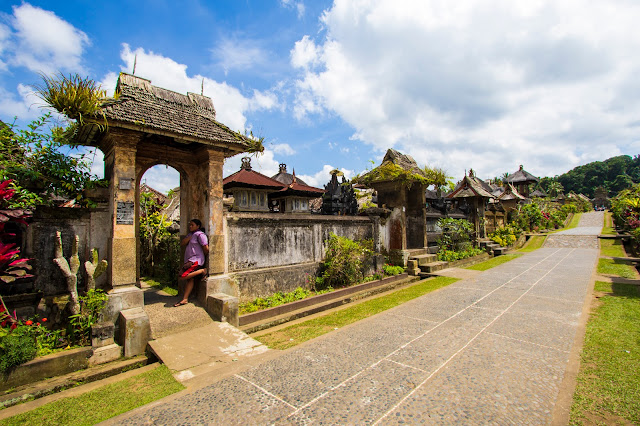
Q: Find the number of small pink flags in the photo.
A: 0